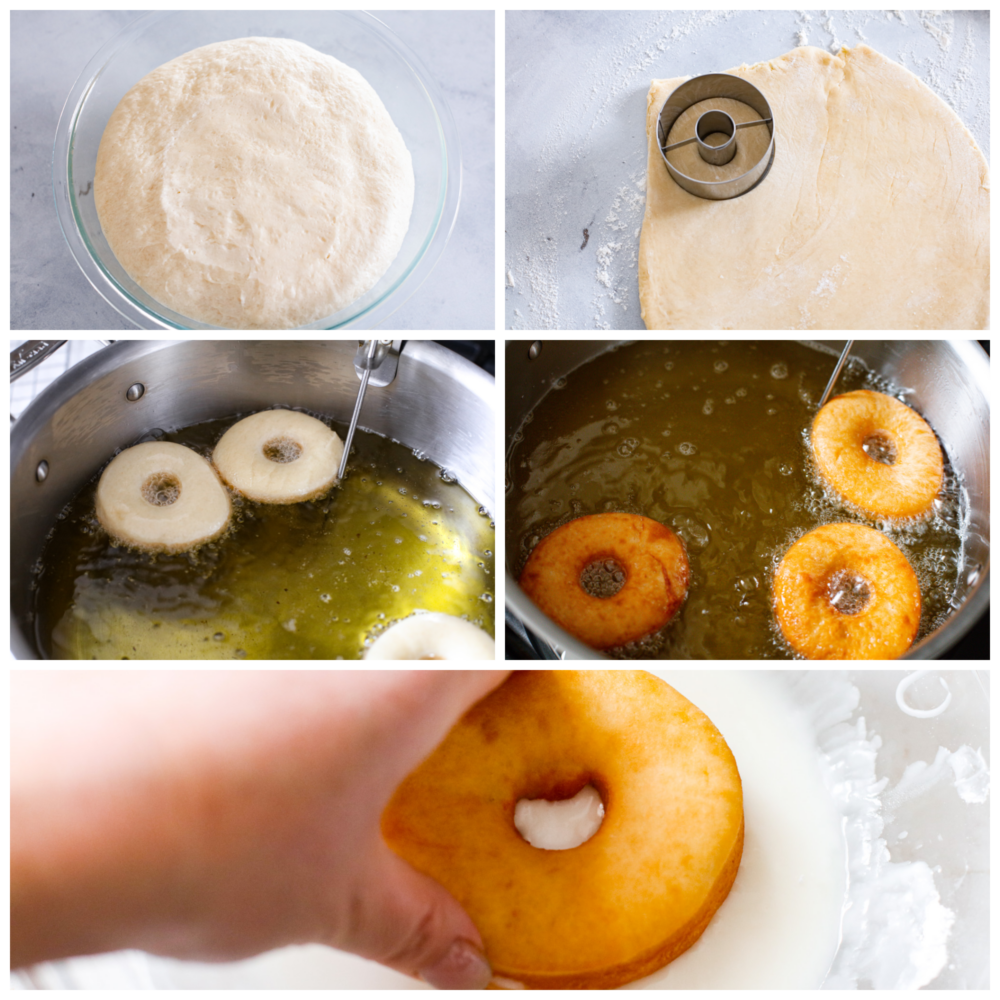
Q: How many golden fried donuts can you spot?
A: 4